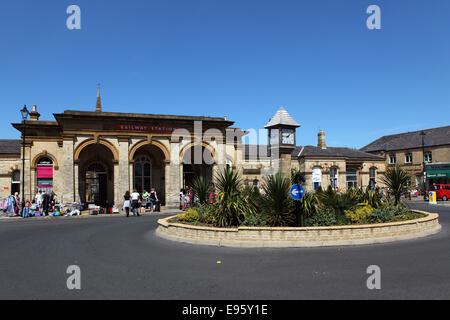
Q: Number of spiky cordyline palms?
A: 4